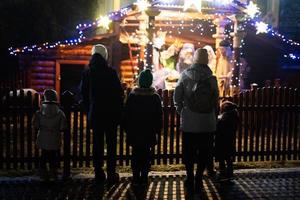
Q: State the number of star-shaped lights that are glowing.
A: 5